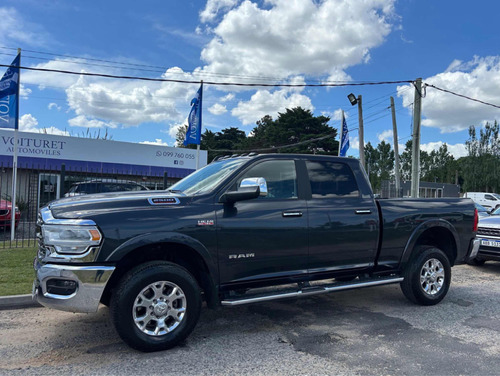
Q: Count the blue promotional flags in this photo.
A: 3